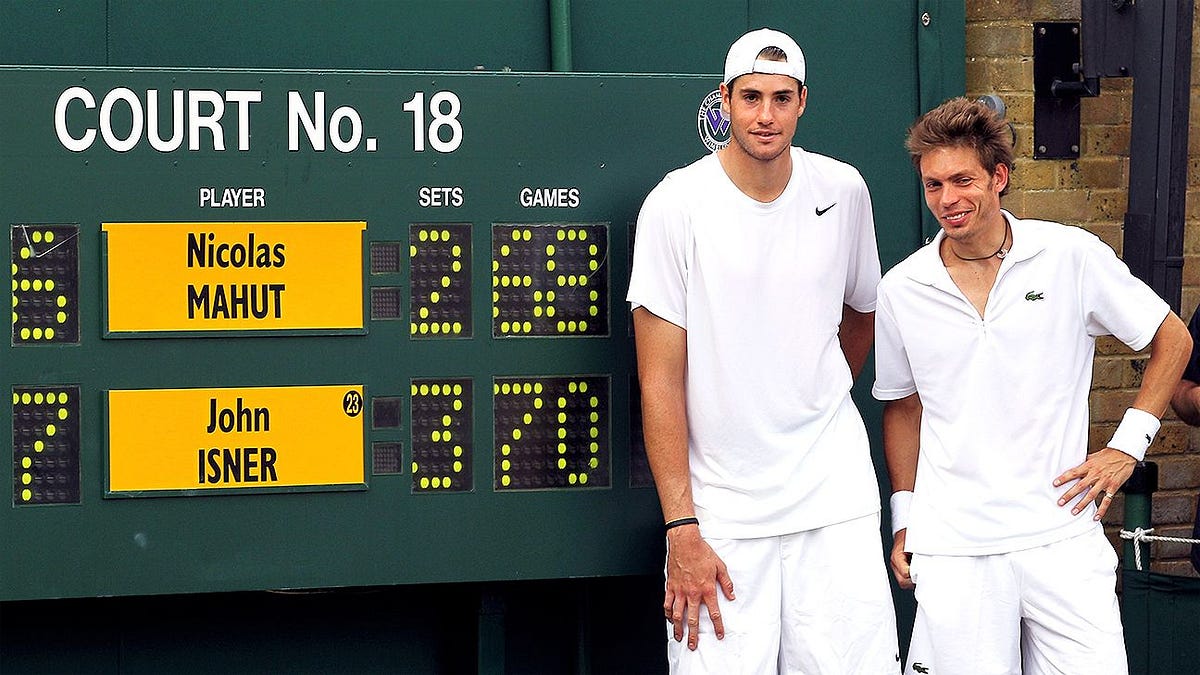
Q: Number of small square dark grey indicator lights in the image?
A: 4